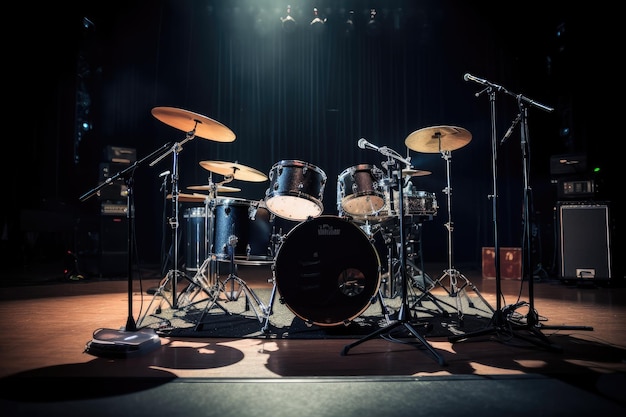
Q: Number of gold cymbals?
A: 6